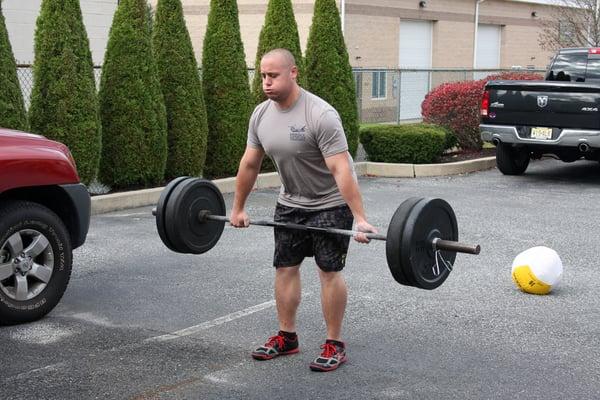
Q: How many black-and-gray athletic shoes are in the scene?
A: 2